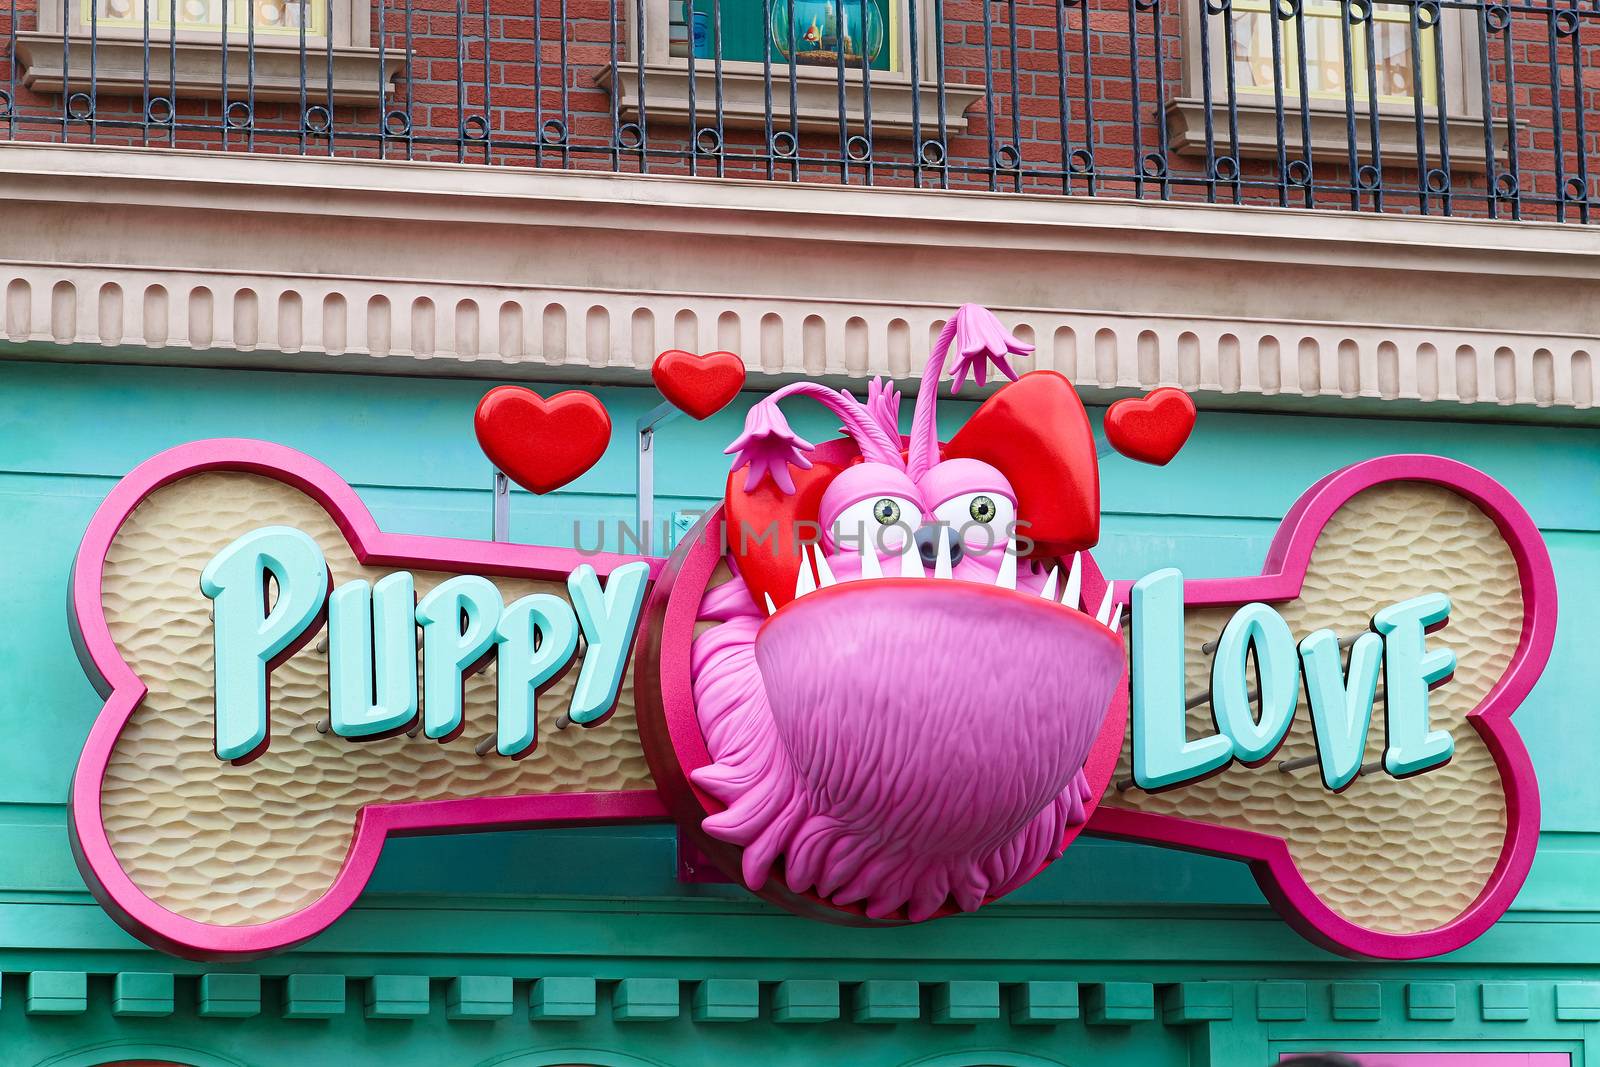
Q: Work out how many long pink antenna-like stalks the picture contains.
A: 2